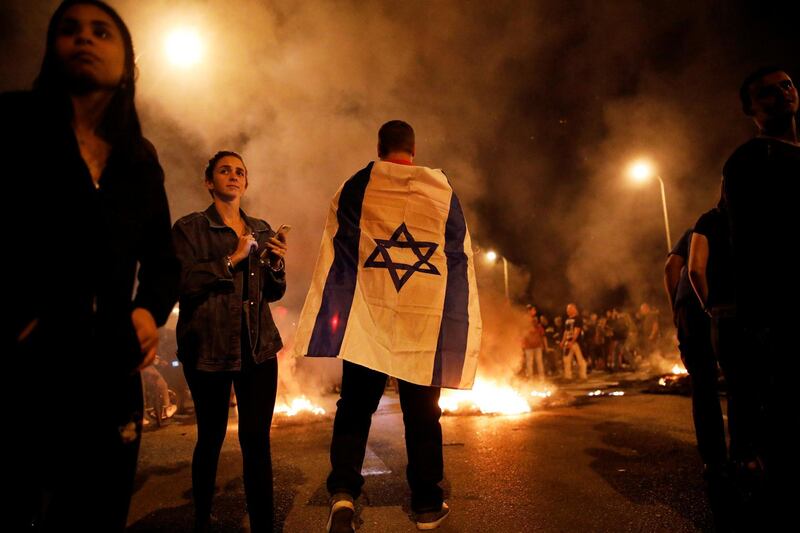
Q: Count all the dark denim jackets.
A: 1